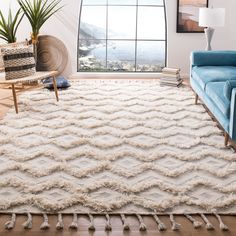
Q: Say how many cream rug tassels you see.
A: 14